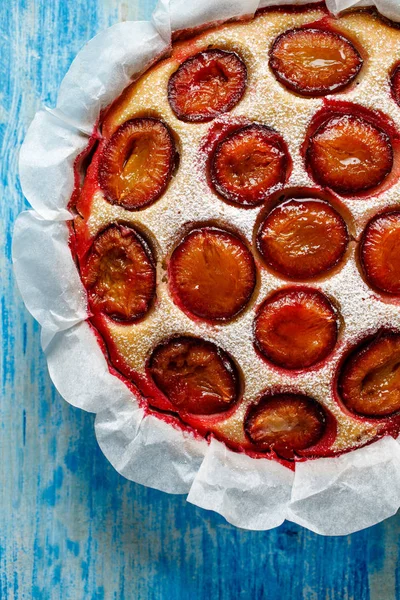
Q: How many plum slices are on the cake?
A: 14